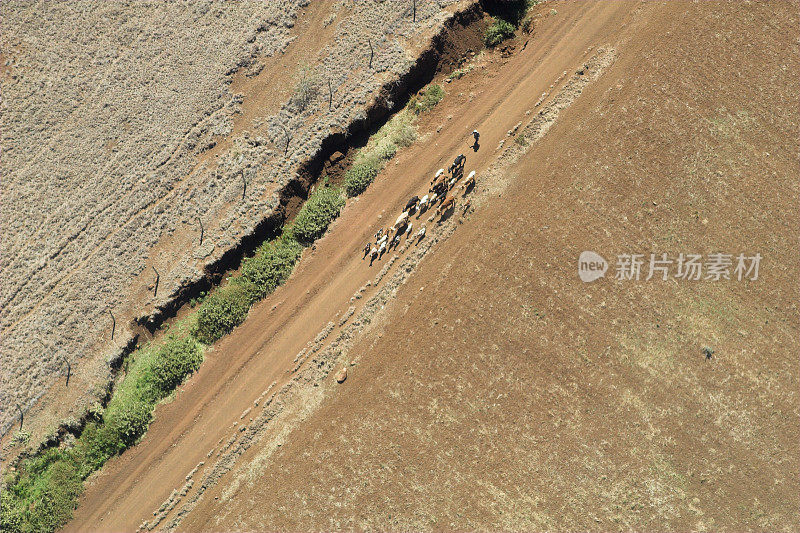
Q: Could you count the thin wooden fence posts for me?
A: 10